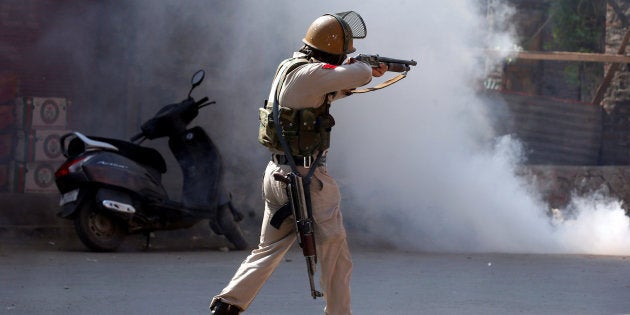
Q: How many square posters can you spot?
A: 3